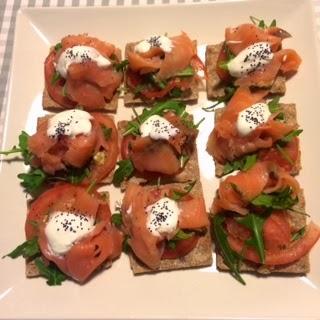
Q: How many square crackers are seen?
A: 9